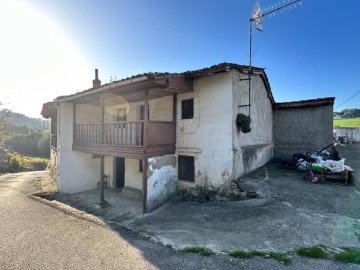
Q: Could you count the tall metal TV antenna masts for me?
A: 1